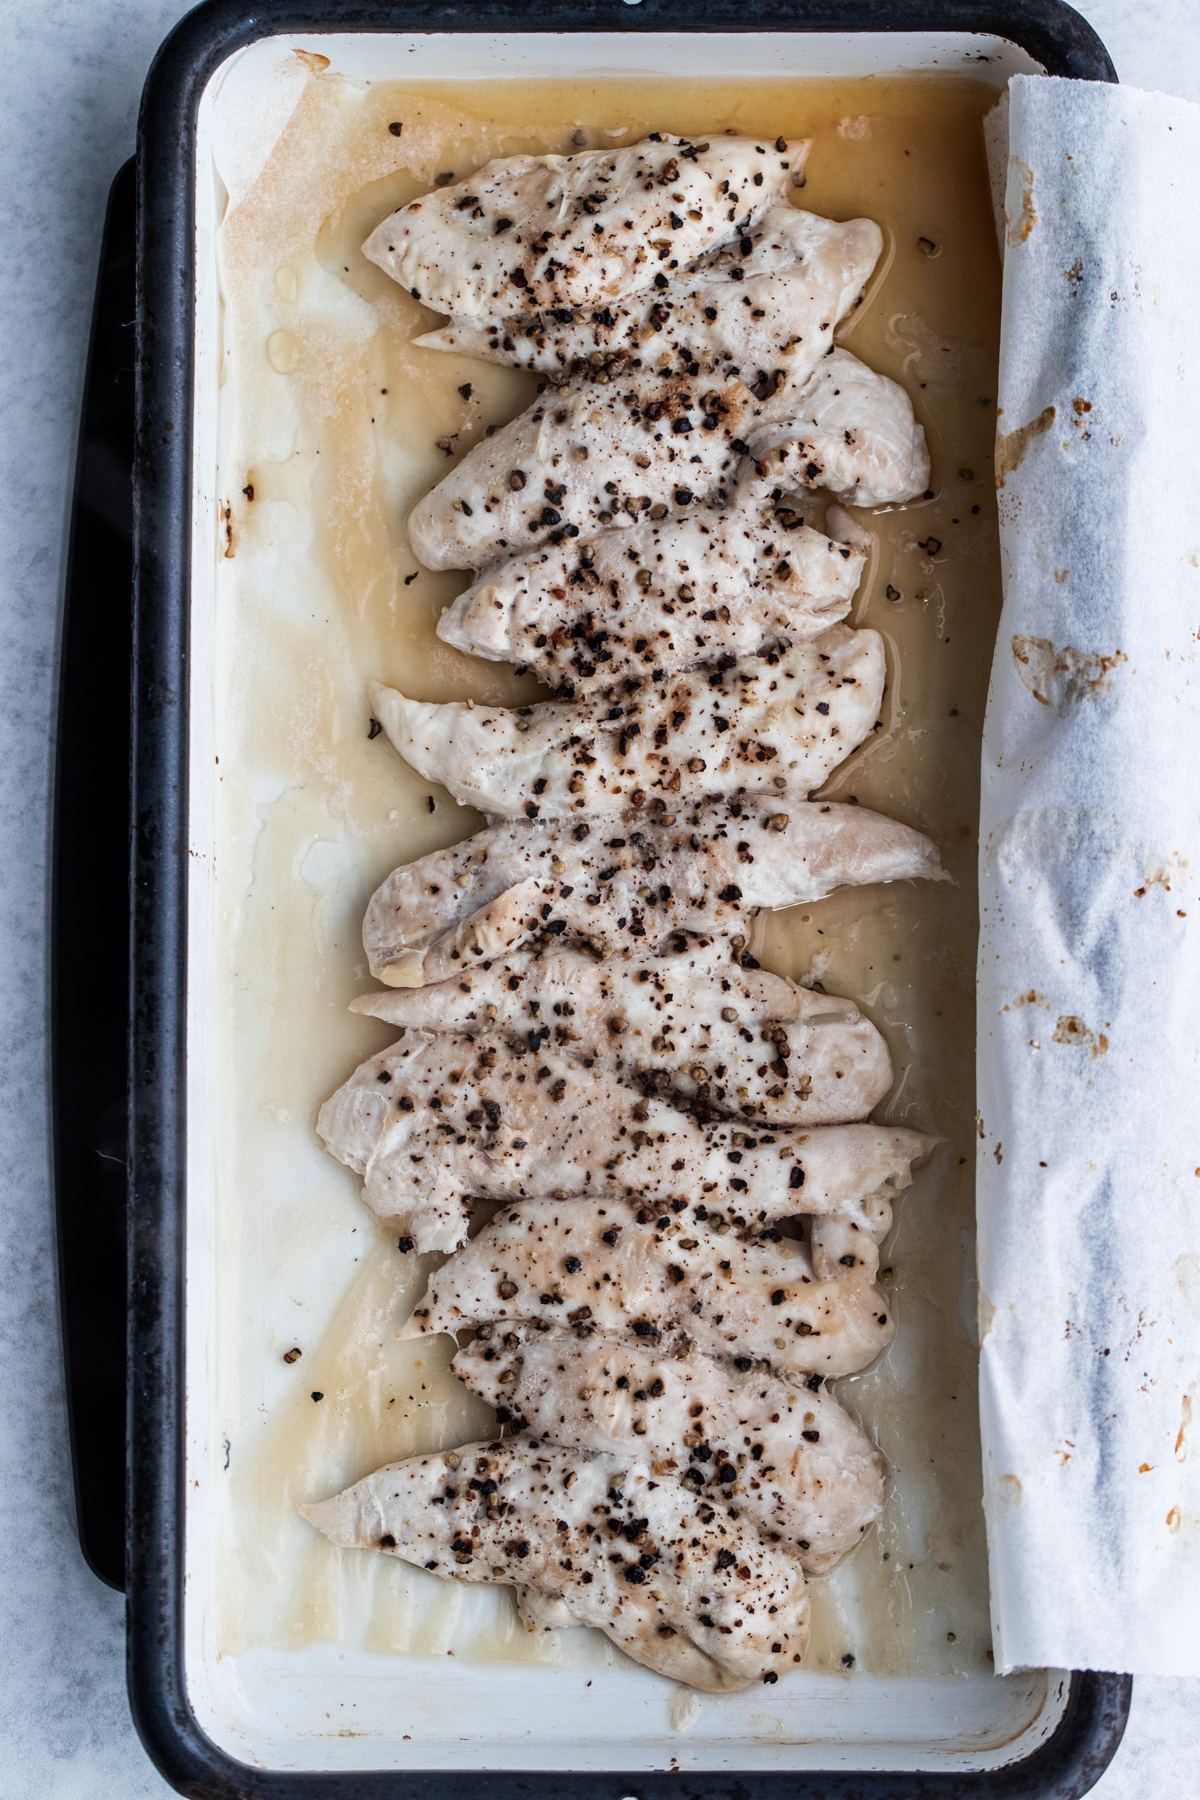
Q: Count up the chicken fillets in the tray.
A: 11